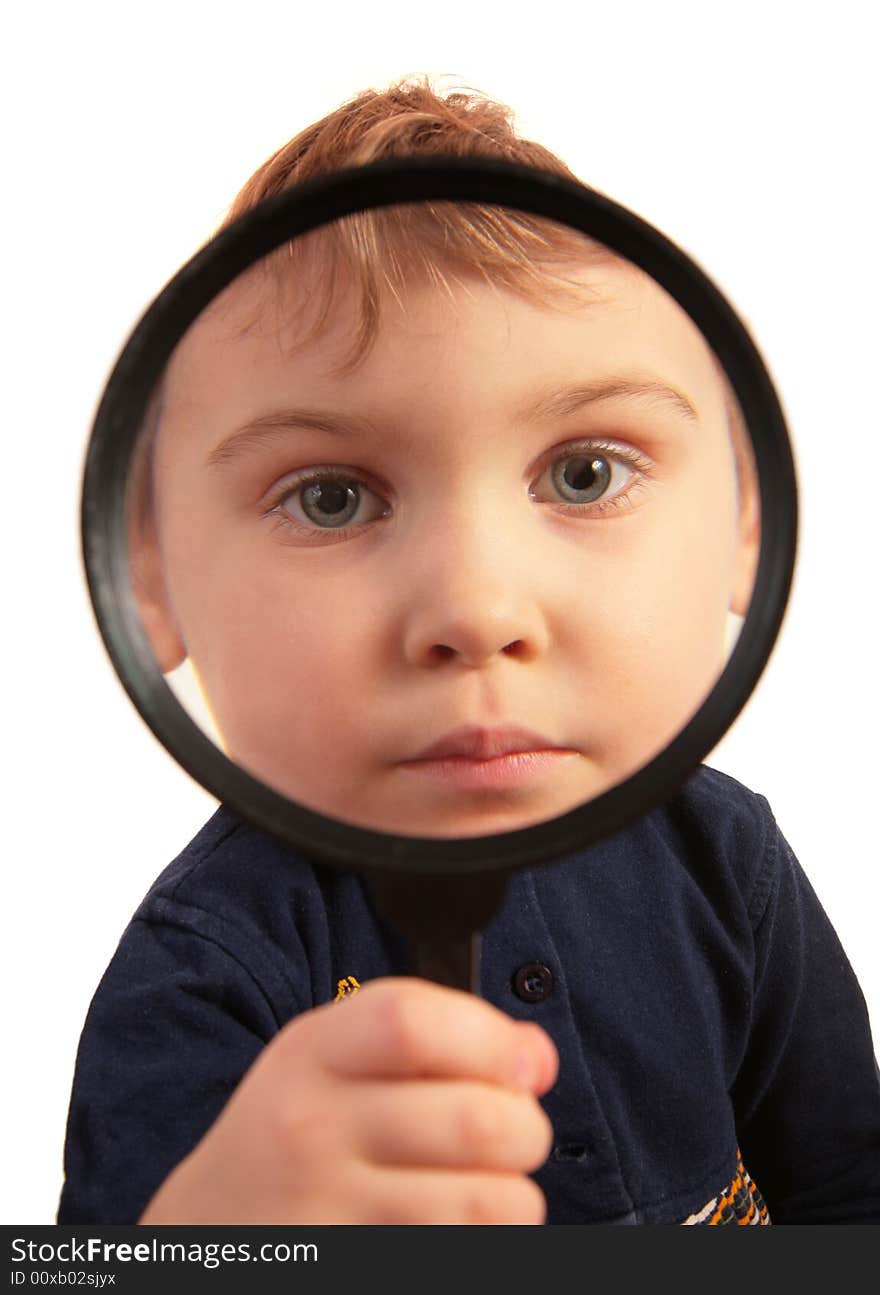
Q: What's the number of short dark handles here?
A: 1